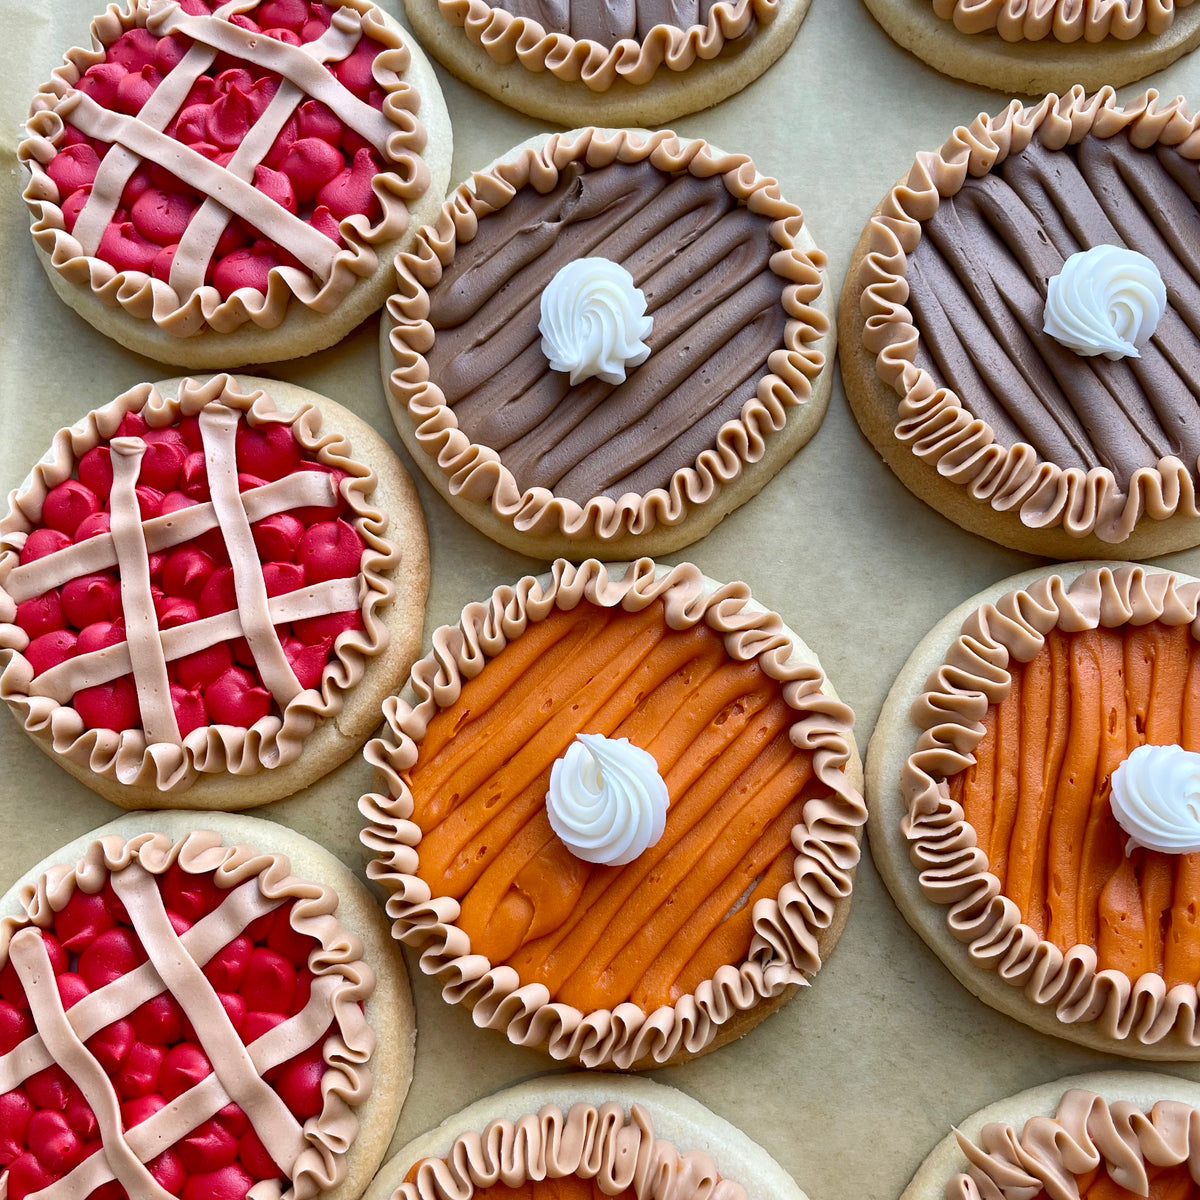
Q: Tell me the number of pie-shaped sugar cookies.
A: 11